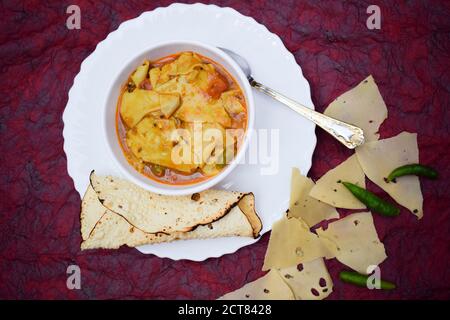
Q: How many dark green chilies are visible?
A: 3